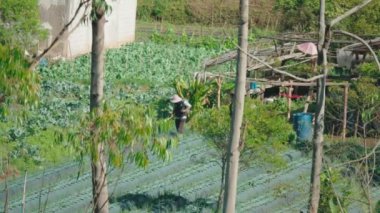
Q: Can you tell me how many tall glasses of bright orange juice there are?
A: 0